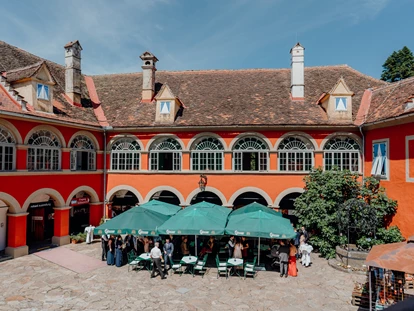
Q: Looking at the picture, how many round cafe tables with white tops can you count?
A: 3